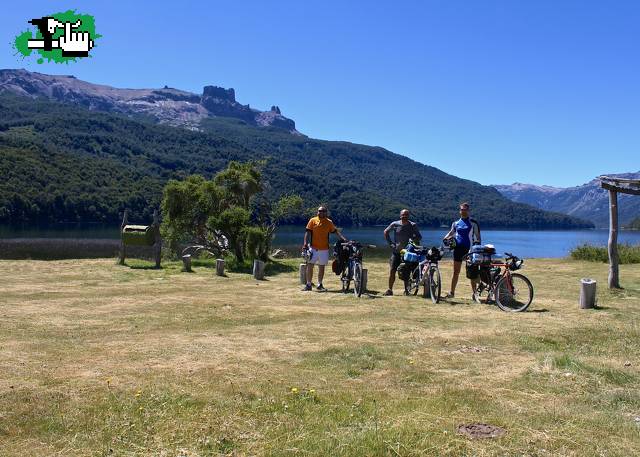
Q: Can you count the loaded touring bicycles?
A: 3